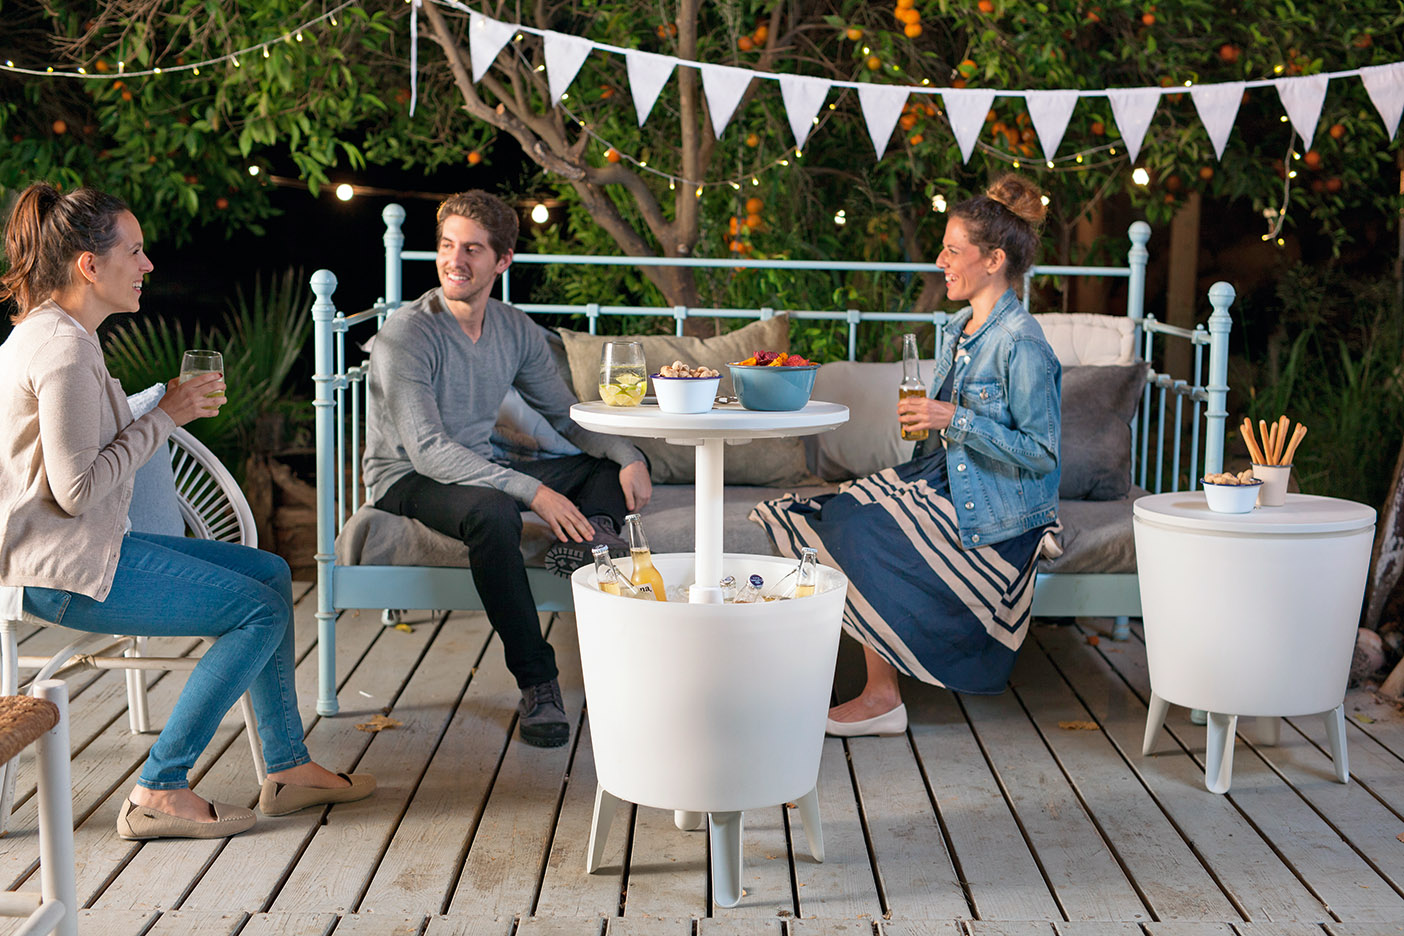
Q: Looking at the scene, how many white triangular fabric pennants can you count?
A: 12